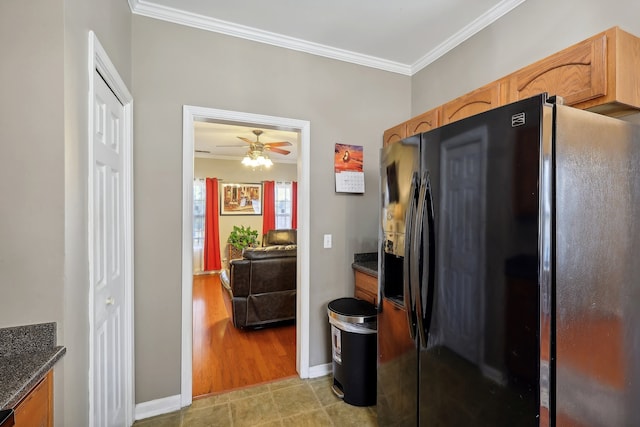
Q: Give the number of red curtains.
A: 3